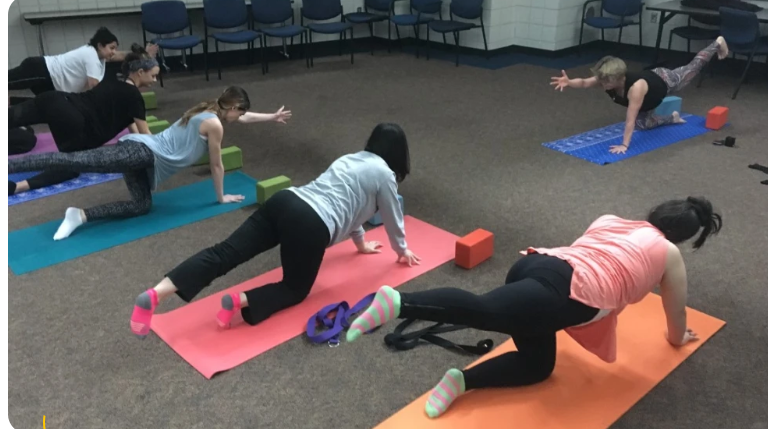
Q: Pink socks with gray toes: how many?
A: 2